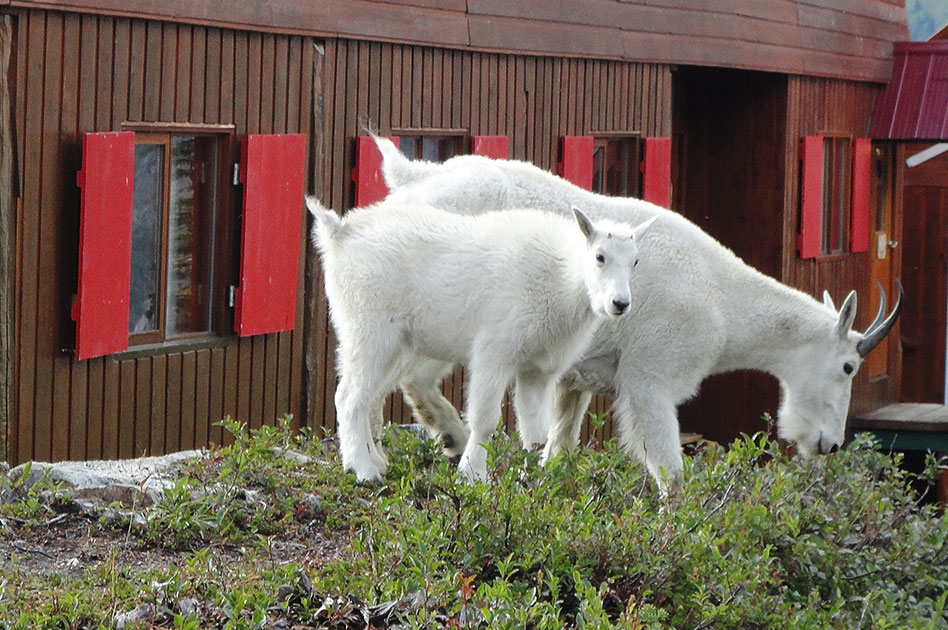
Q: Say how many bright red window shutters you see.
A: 8